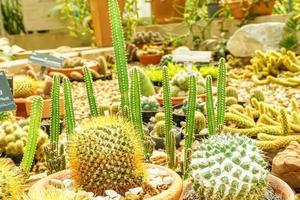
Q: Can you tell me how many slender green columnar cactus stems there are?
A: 10